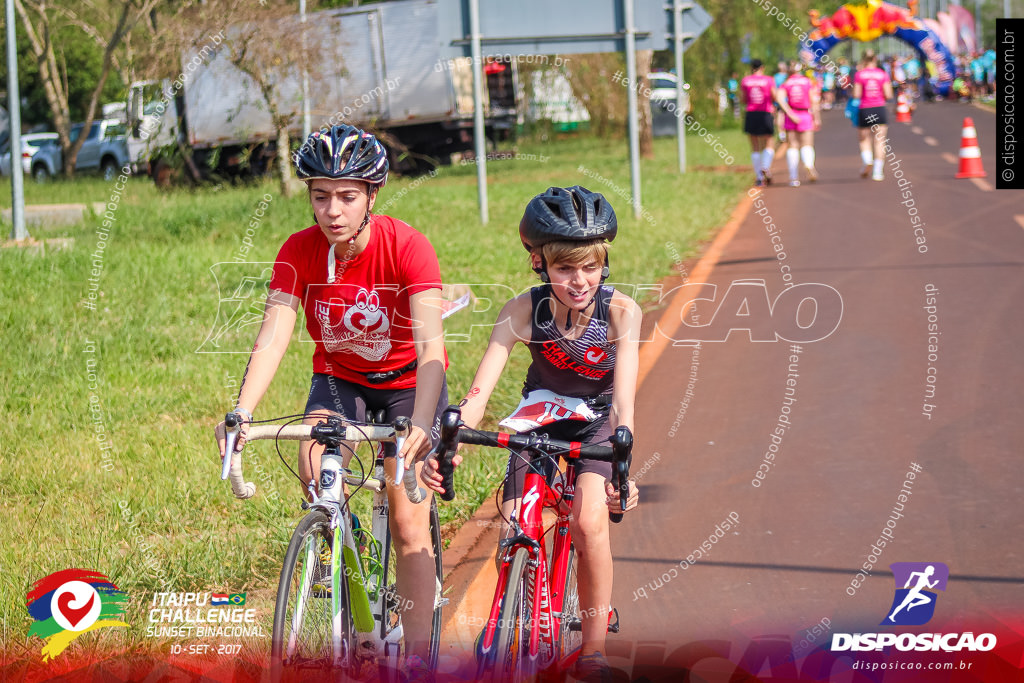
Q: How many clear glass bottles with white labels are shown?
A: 0